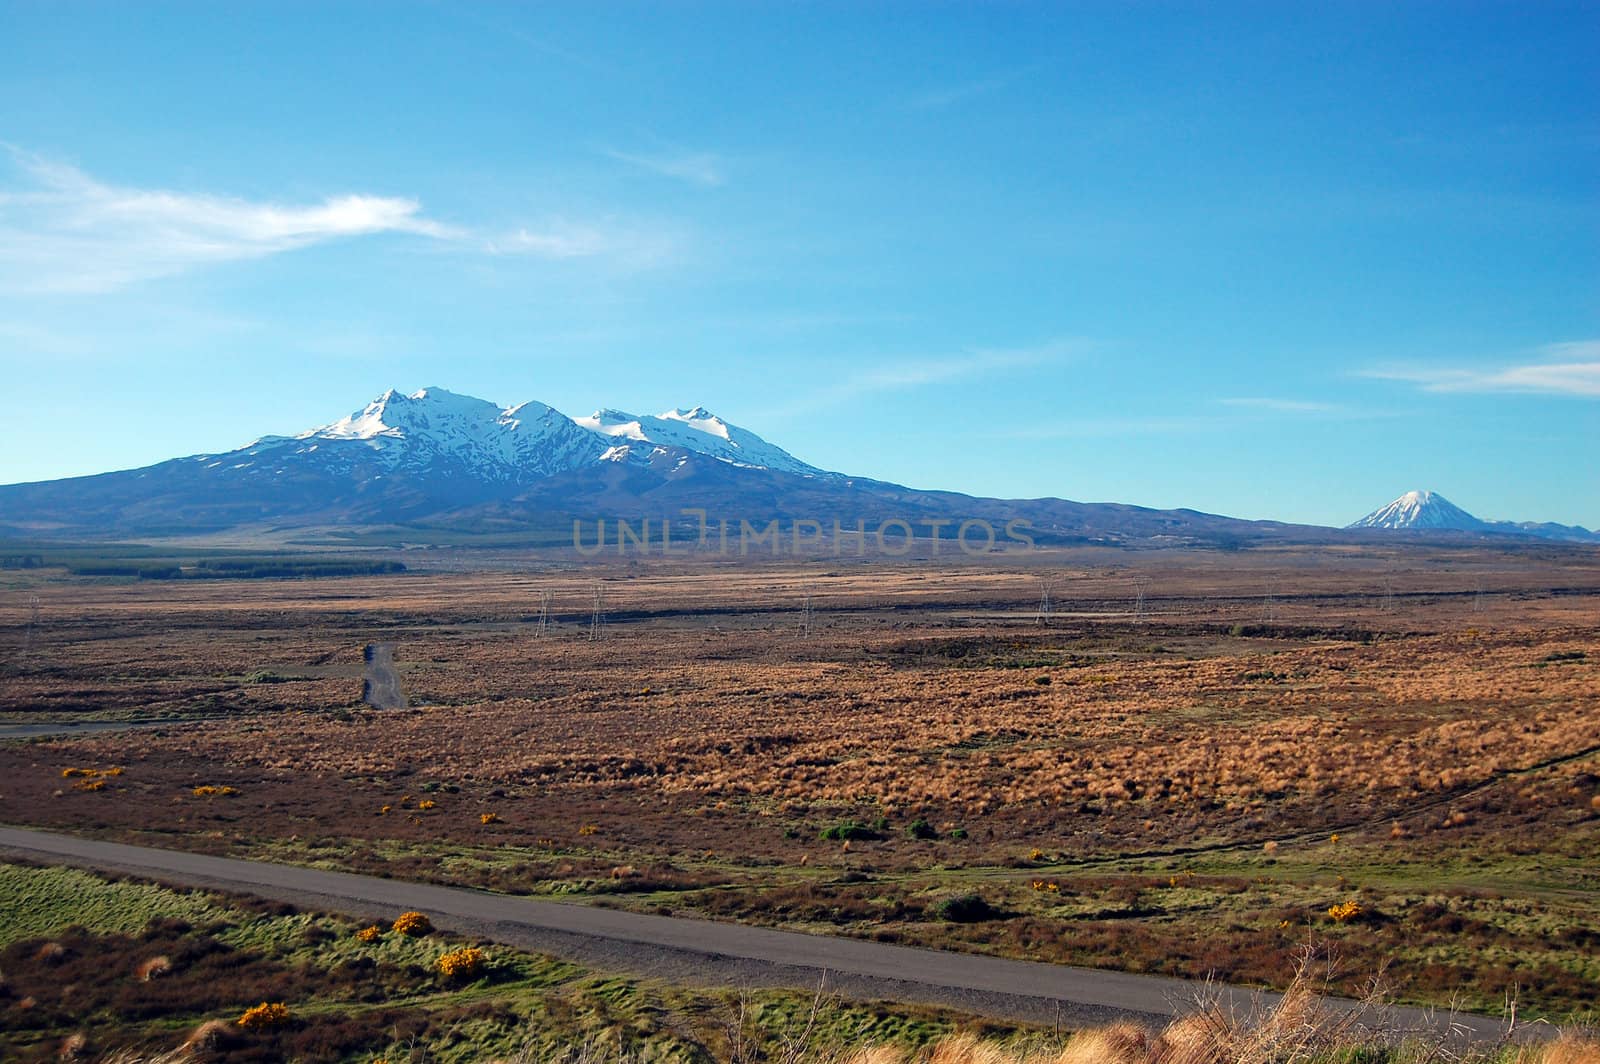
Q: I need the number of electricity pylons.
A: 9